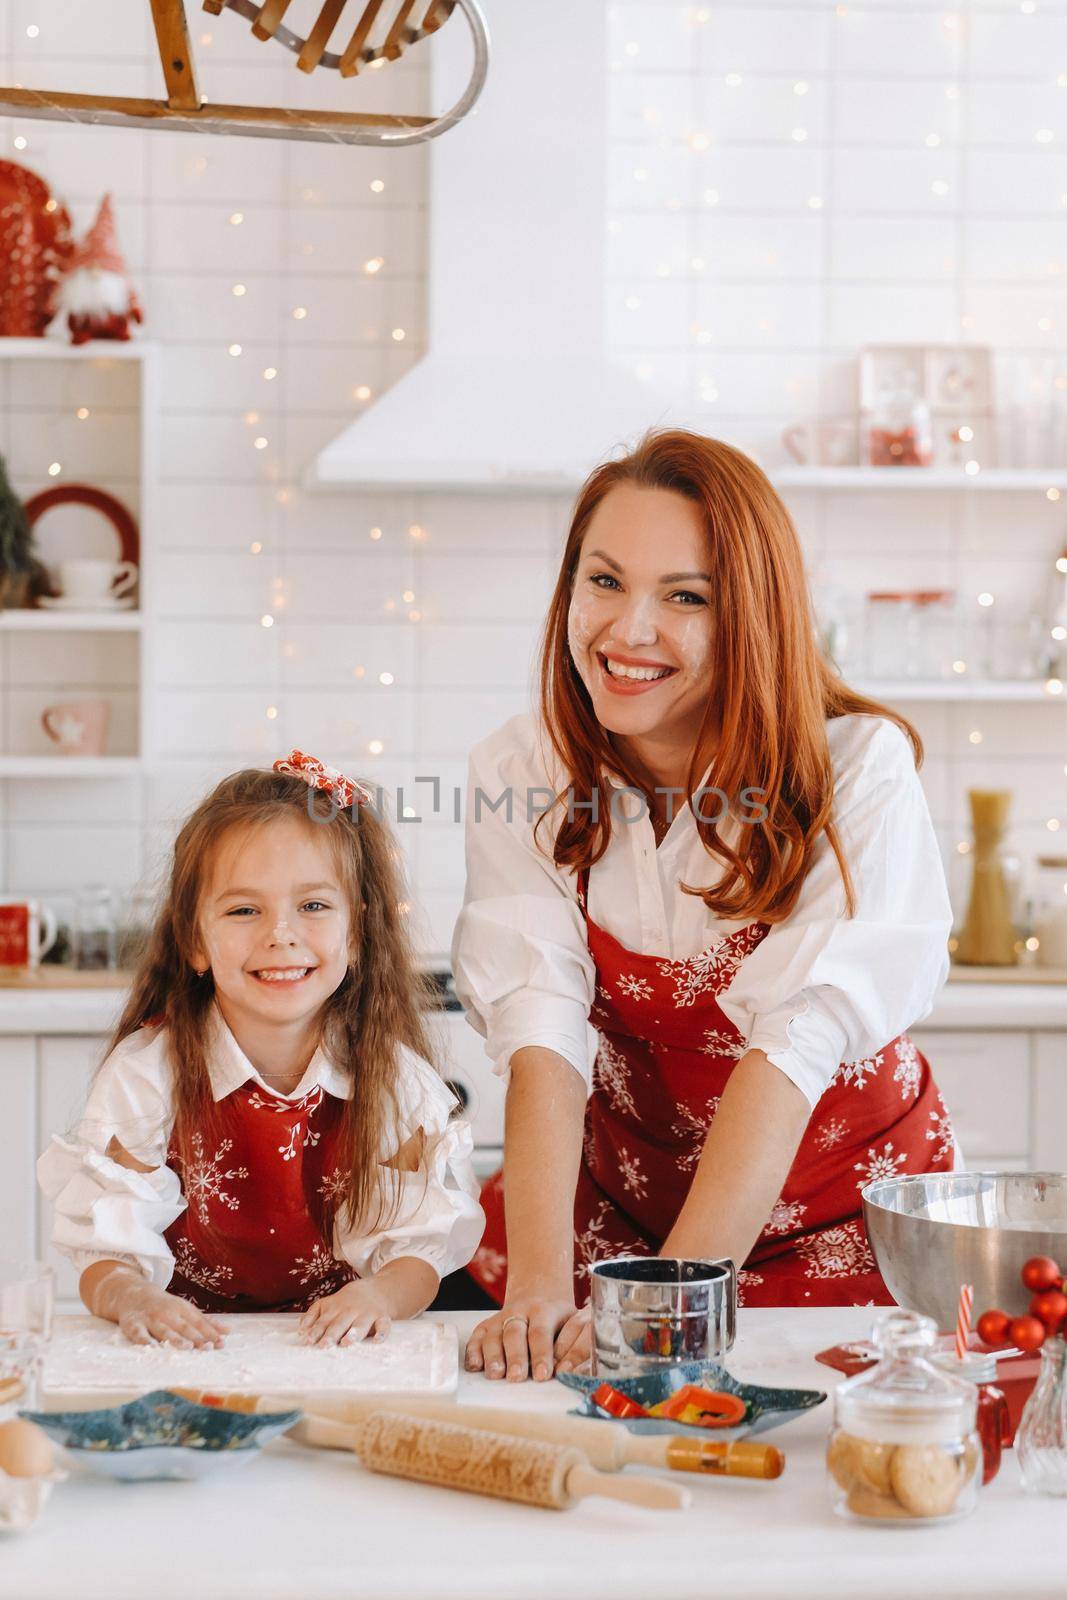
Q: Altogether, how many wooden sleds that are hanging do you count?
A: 1